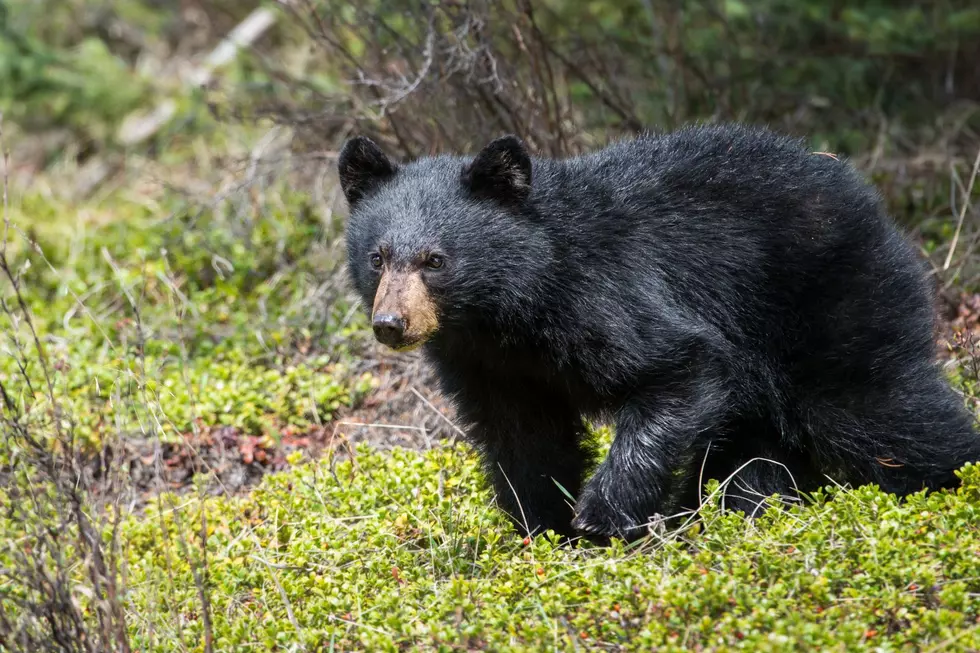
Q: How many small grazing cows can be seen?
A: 0